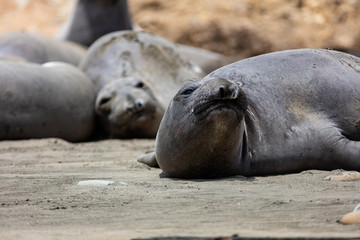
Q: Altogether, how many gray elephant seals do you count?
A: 5